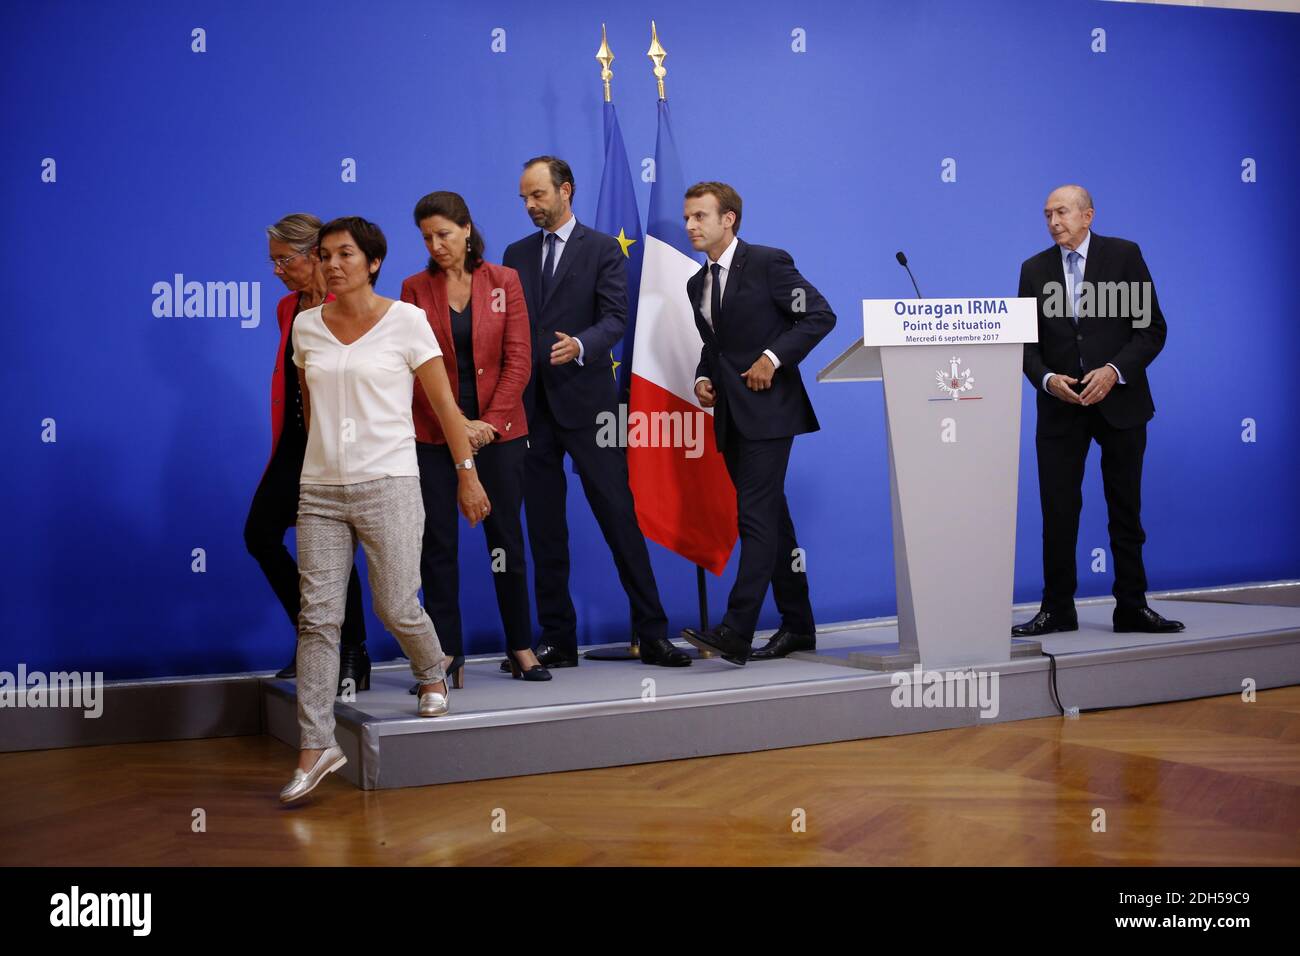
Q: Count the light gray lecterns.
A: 1